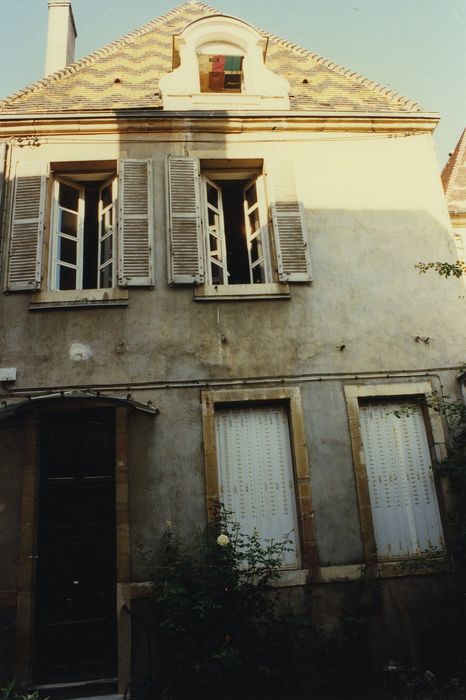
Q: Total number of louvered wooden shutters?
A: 4